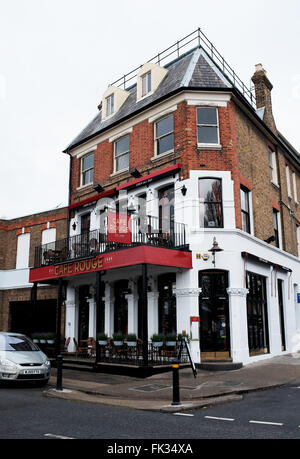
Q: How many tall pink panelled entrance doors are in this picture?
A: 0